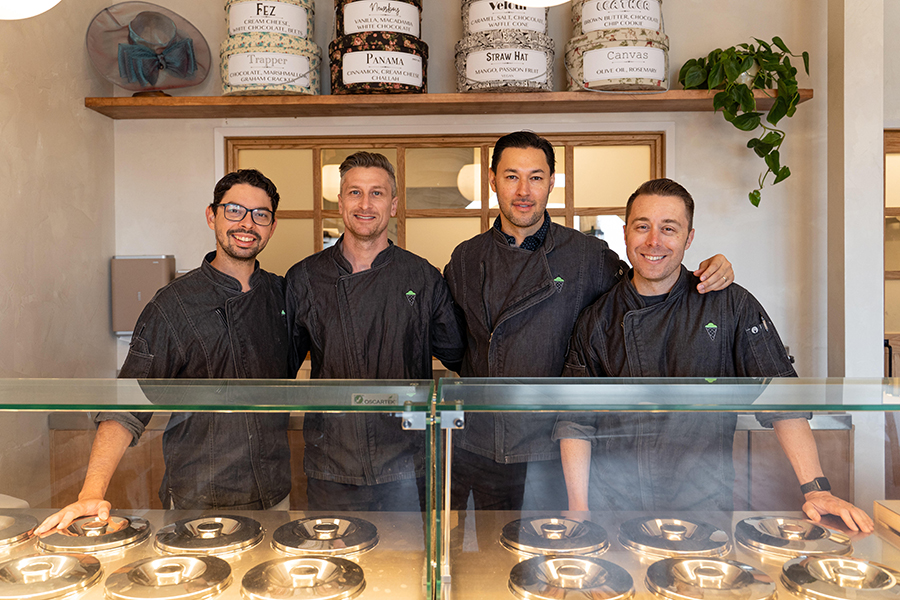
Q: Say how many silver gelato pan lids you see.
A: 13